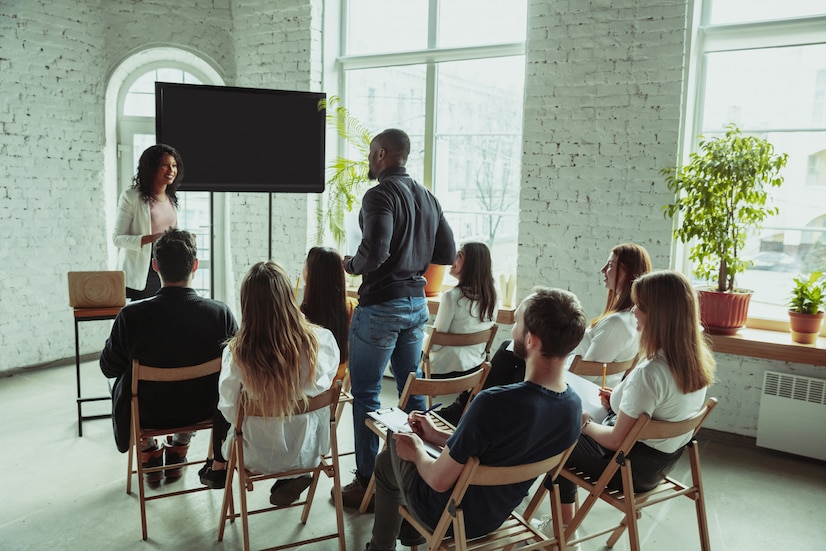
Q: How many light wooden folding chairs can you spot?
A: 8